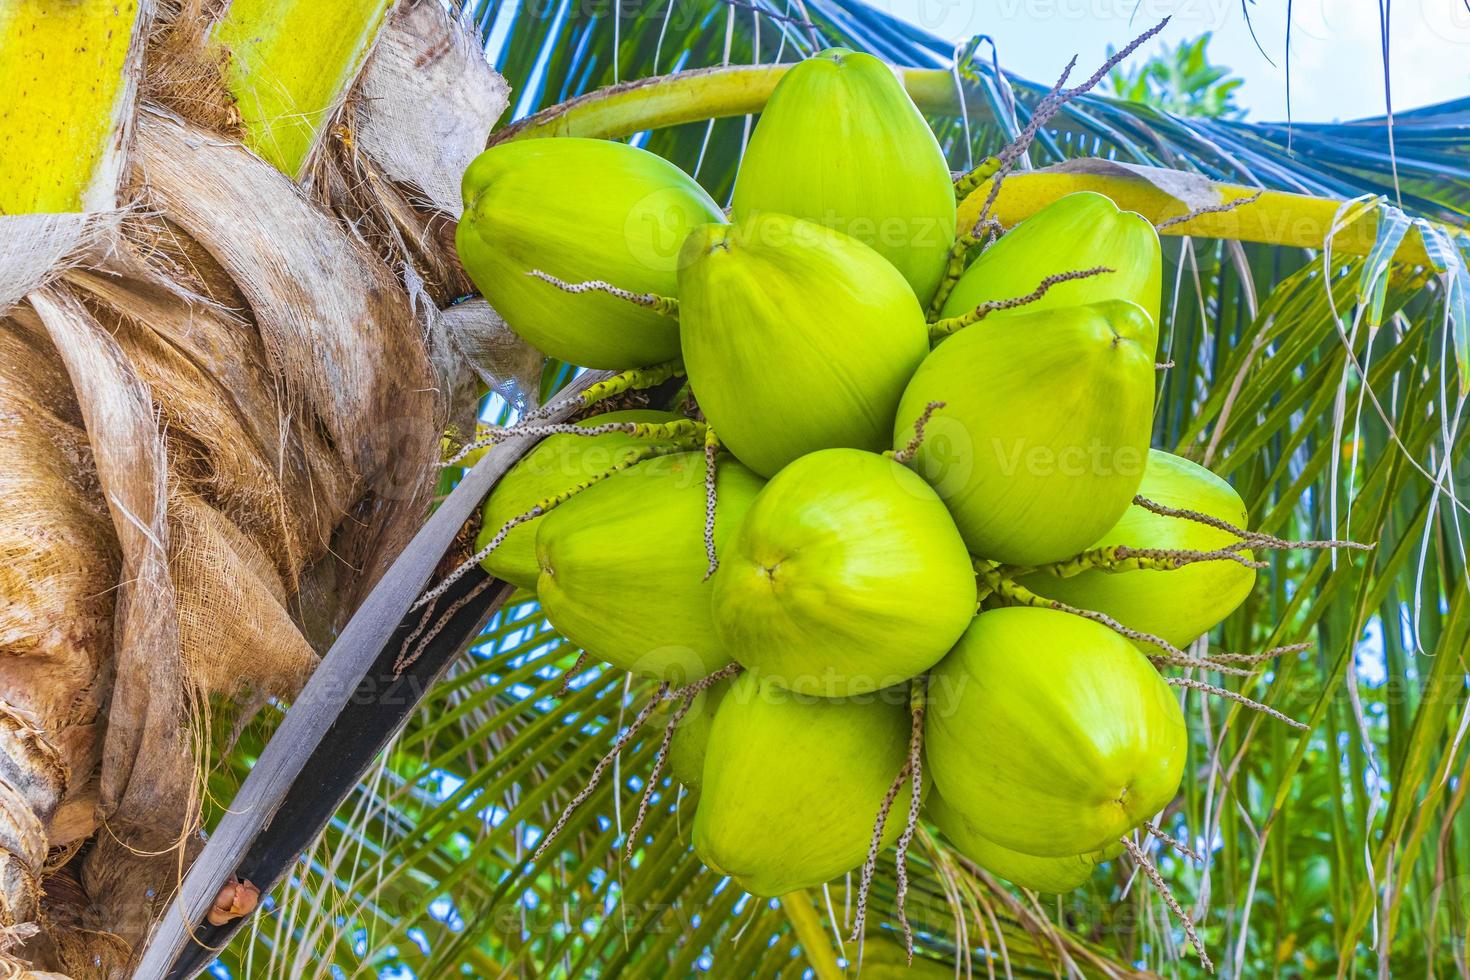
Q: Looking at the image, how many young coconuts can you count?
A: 13